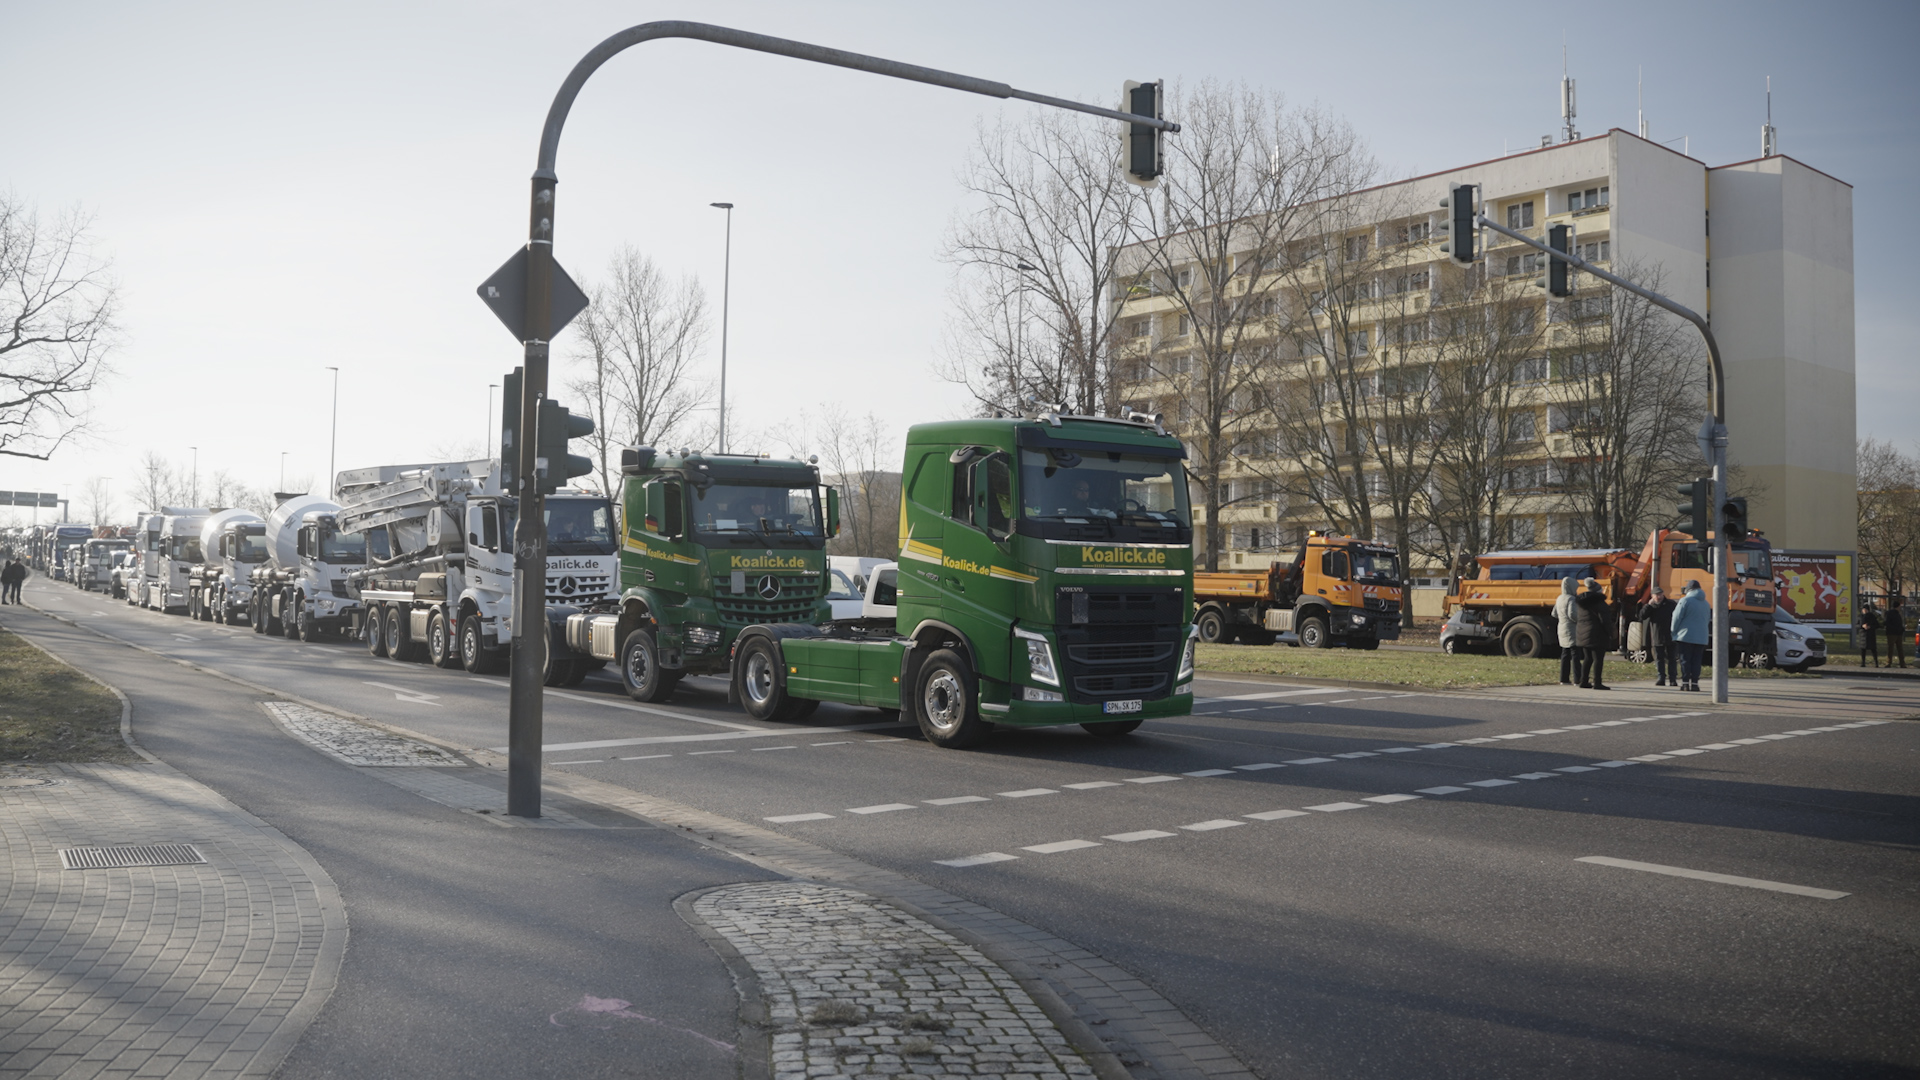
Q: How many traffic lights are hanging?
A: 3